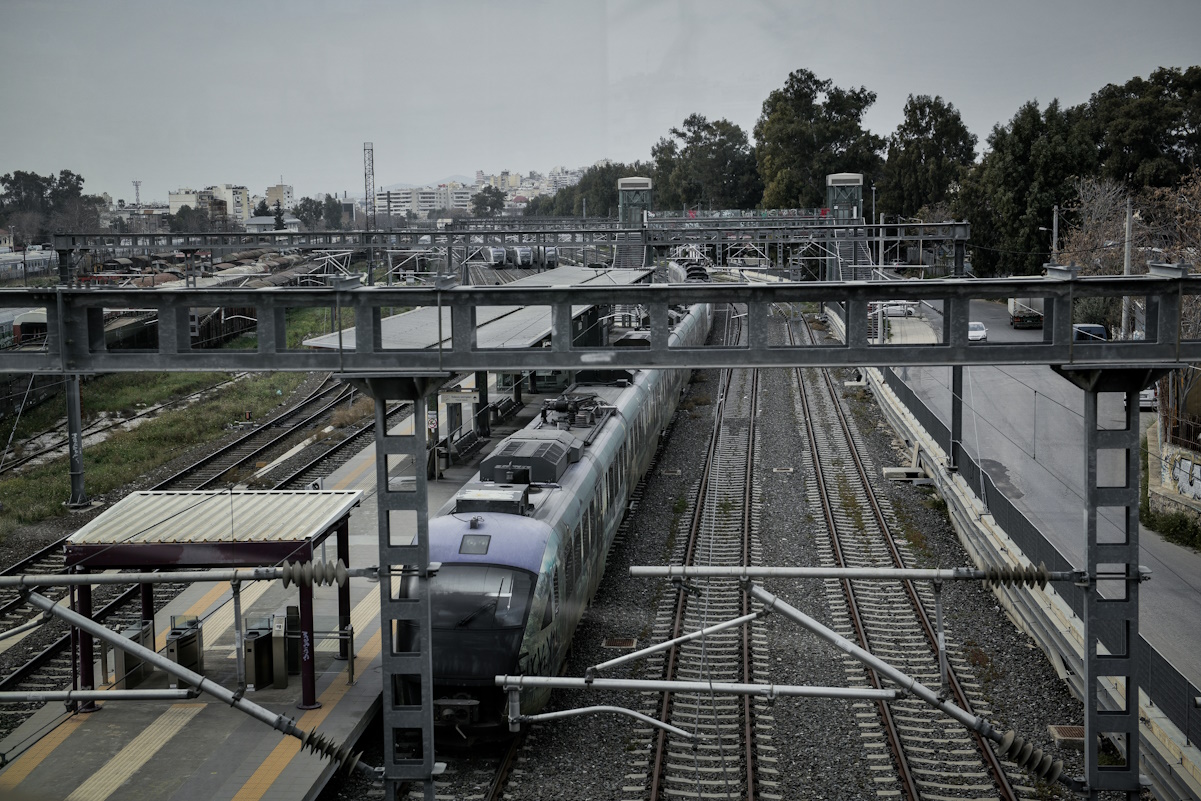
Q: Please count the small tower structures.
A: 2